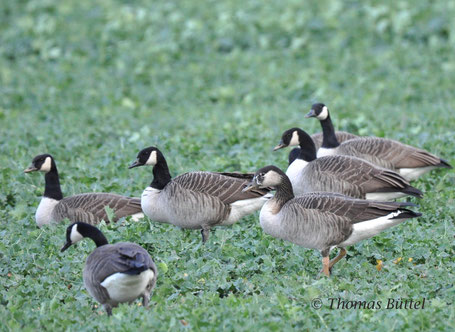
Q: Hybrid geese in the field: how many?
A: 1